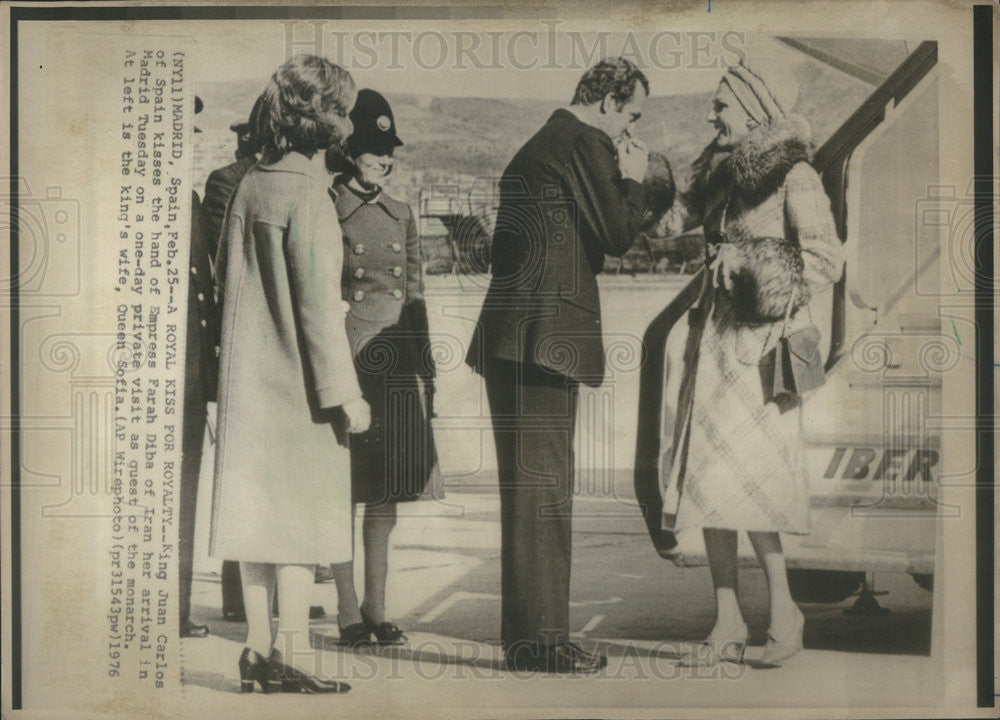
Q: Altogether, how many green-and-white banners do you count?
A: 0